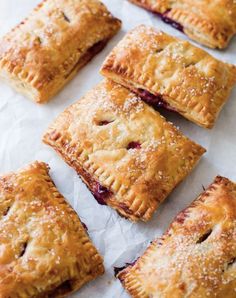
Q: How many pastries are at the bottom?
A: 2